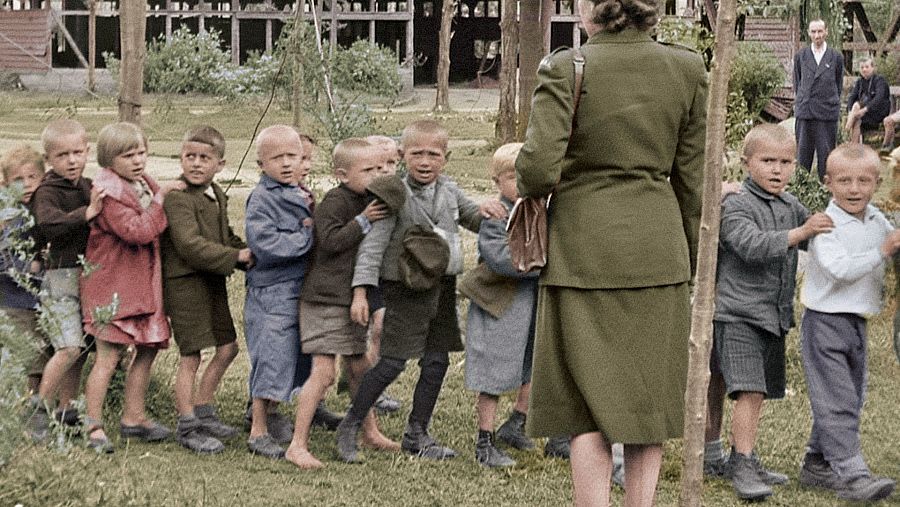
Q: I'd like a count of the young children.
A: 12